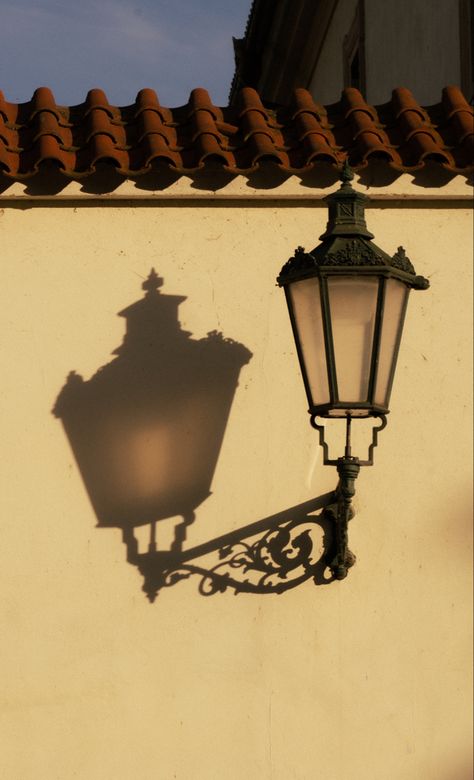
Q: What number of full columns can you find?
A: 8